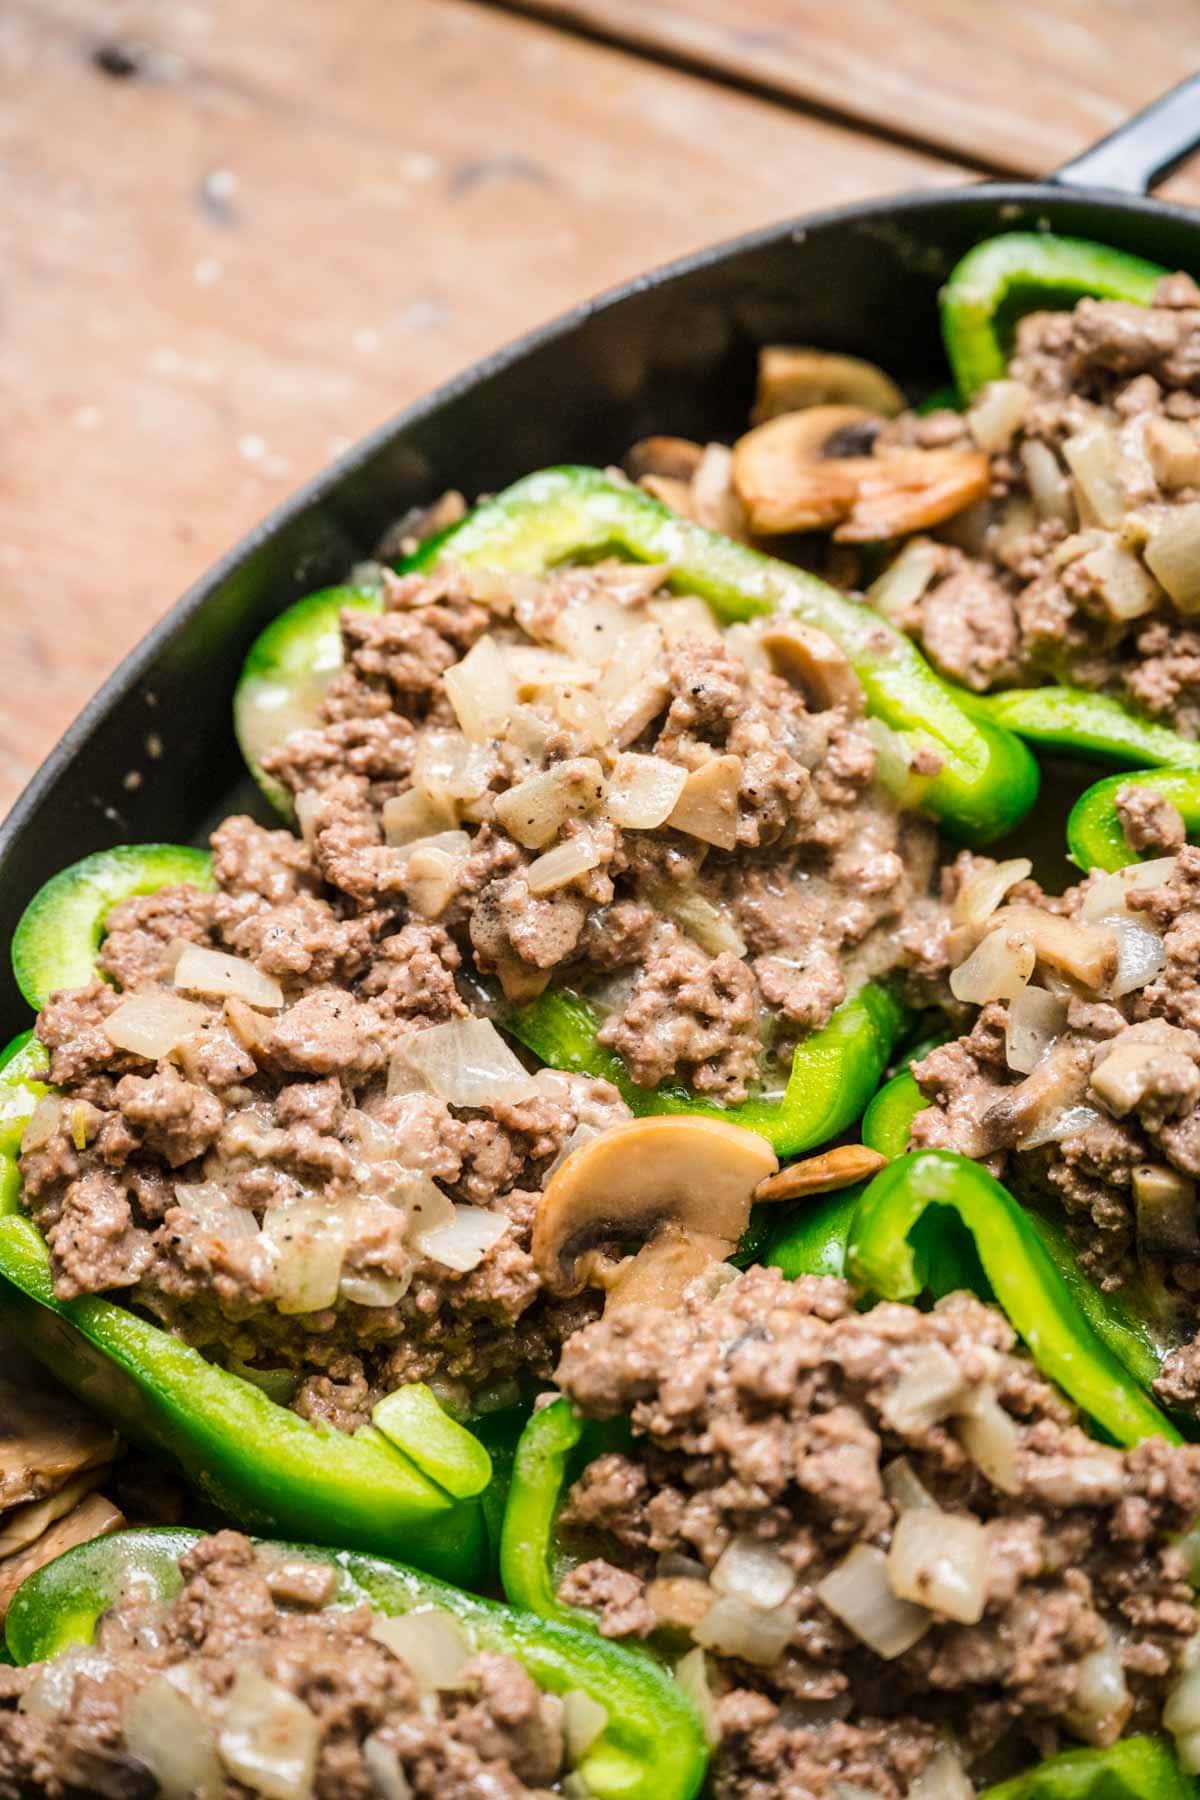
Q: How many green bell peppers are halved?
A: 6